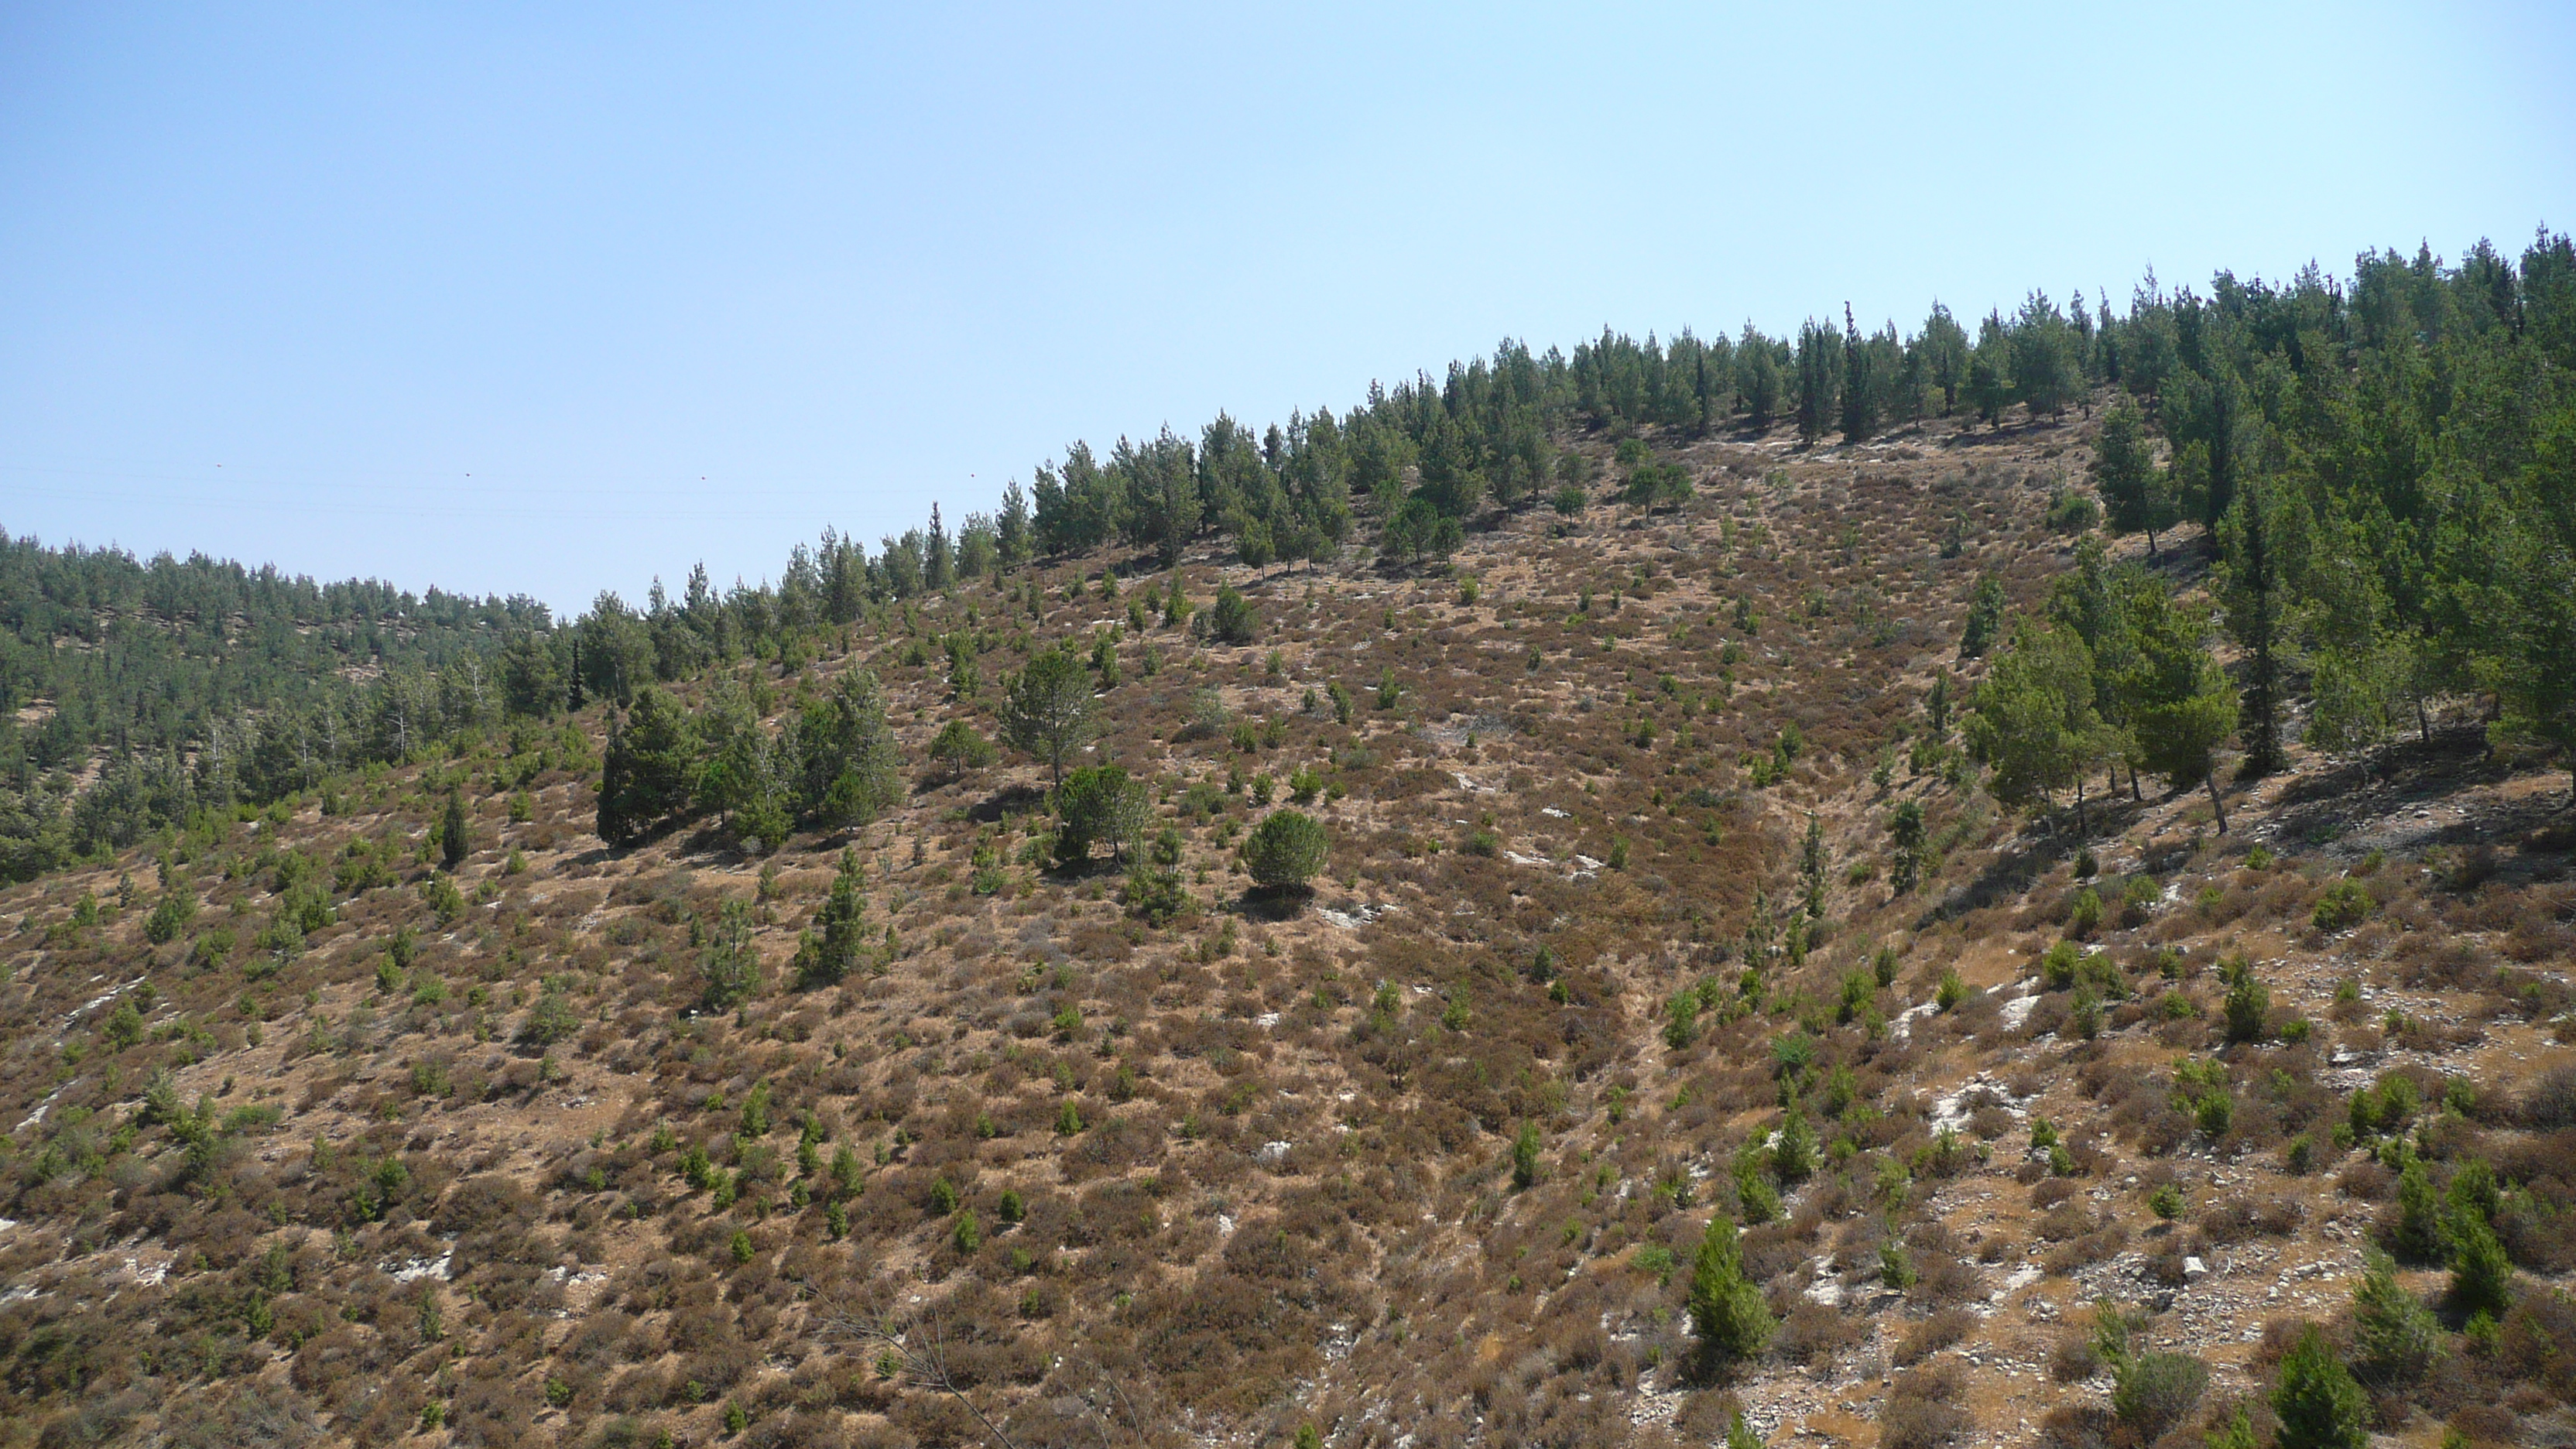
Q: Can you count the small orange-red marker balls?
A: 4